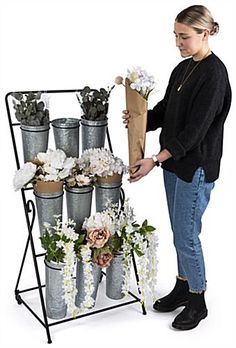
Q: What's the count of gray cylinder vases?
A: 9